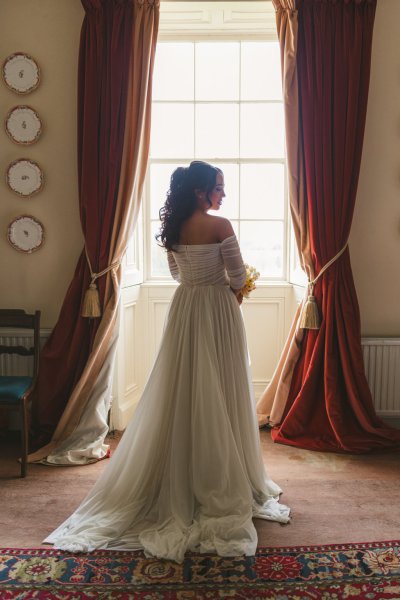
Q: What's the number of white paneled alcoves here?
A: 1